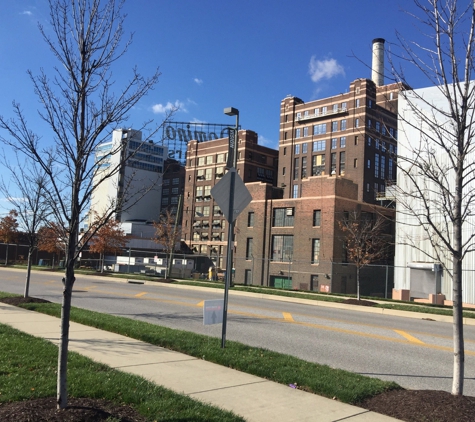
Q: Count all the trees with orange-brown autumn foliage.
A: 5